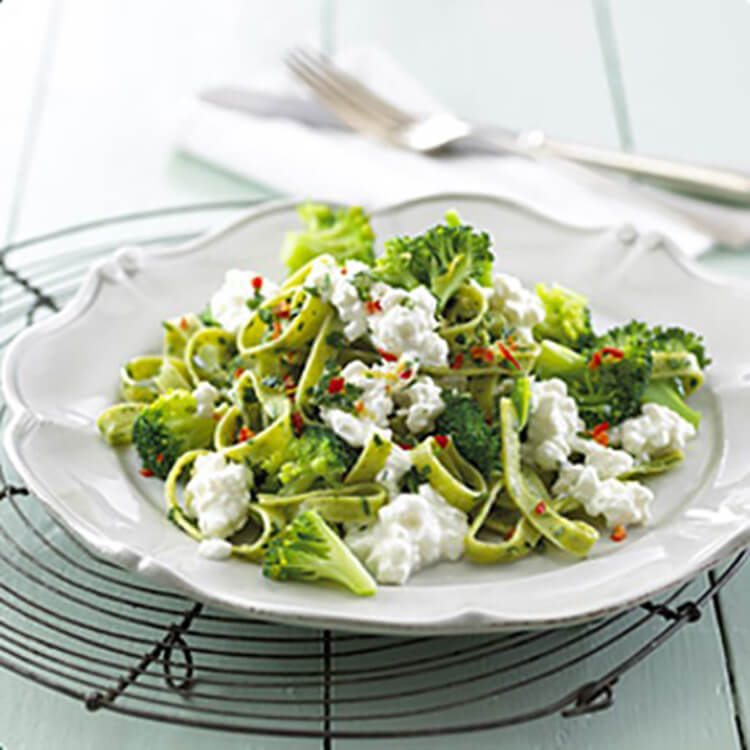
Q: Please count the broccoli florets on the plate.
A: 9